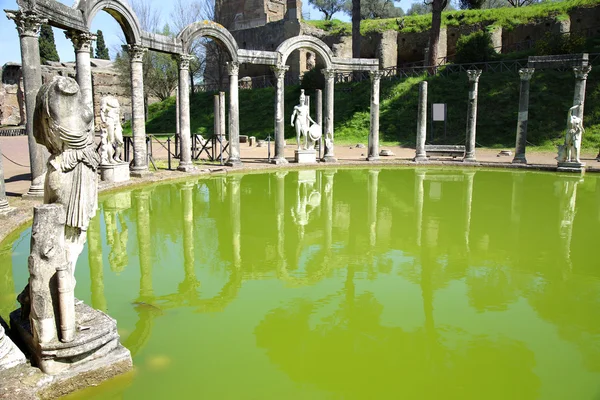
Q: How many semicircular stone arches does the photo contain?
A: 3